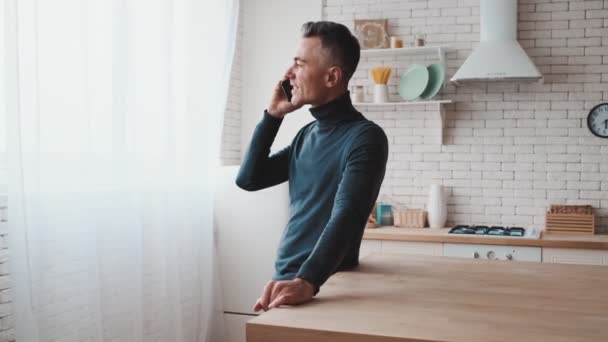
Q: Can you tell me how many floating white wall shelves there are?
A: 2